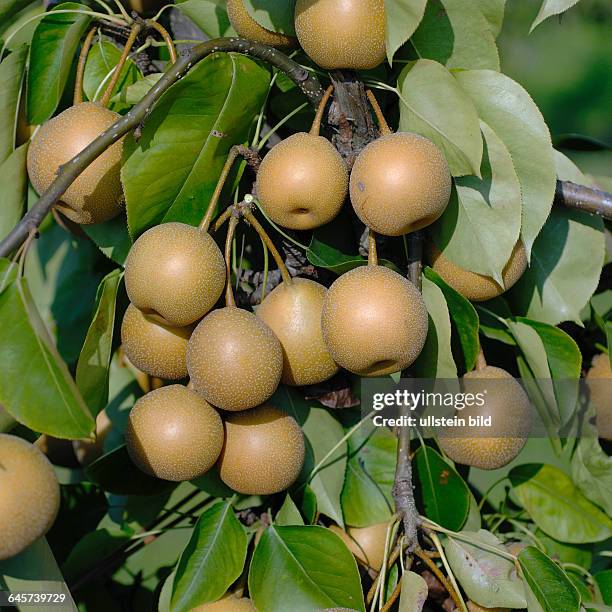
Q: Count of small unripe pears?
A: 0